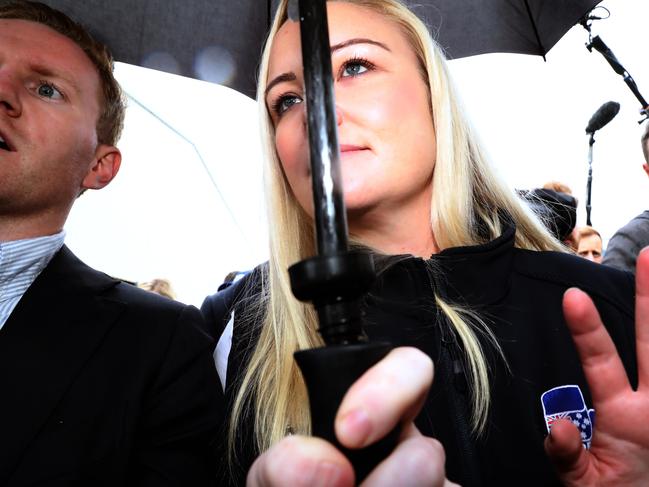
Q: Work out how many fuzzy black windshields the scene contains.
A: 1